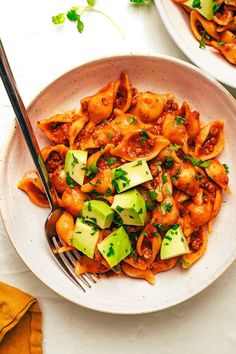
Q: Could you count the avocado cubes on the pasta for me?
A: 7